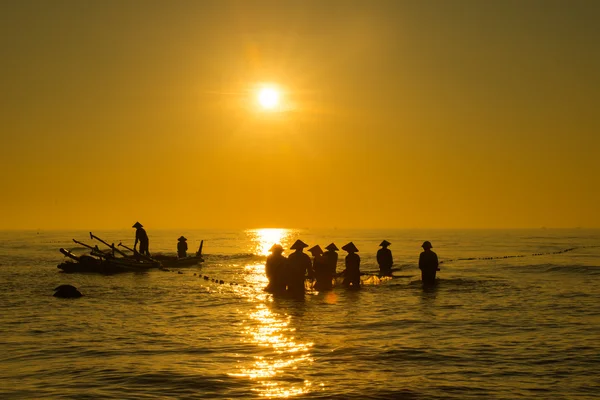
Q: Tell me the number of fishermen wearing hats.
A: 9